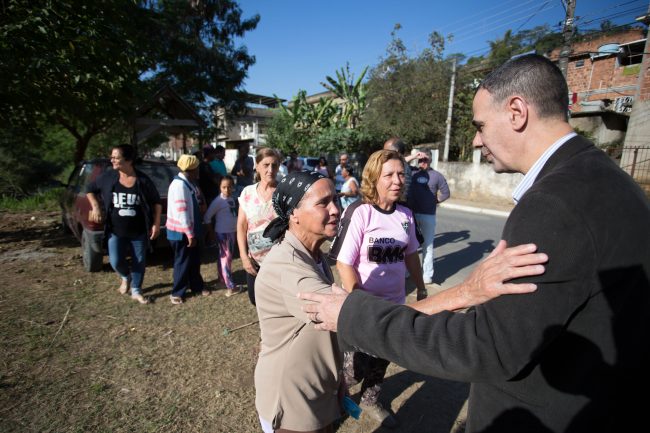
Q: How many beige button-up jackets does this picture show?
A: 1